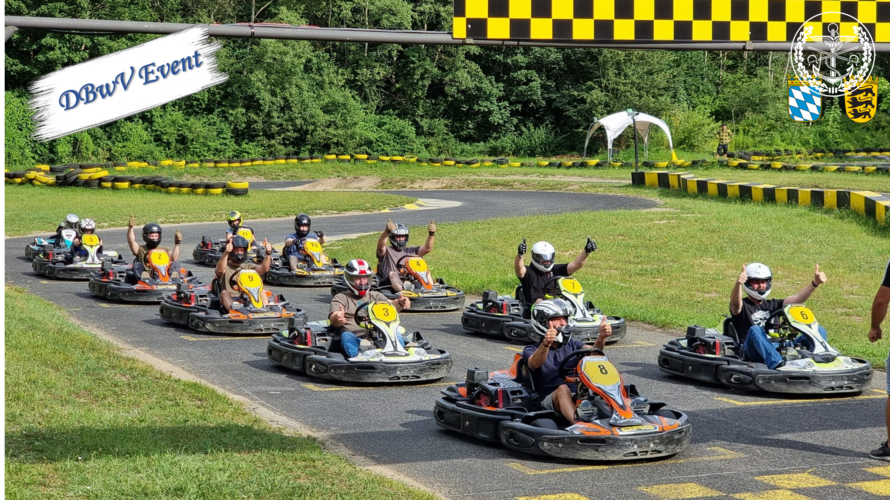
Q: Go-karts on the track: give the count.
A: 11